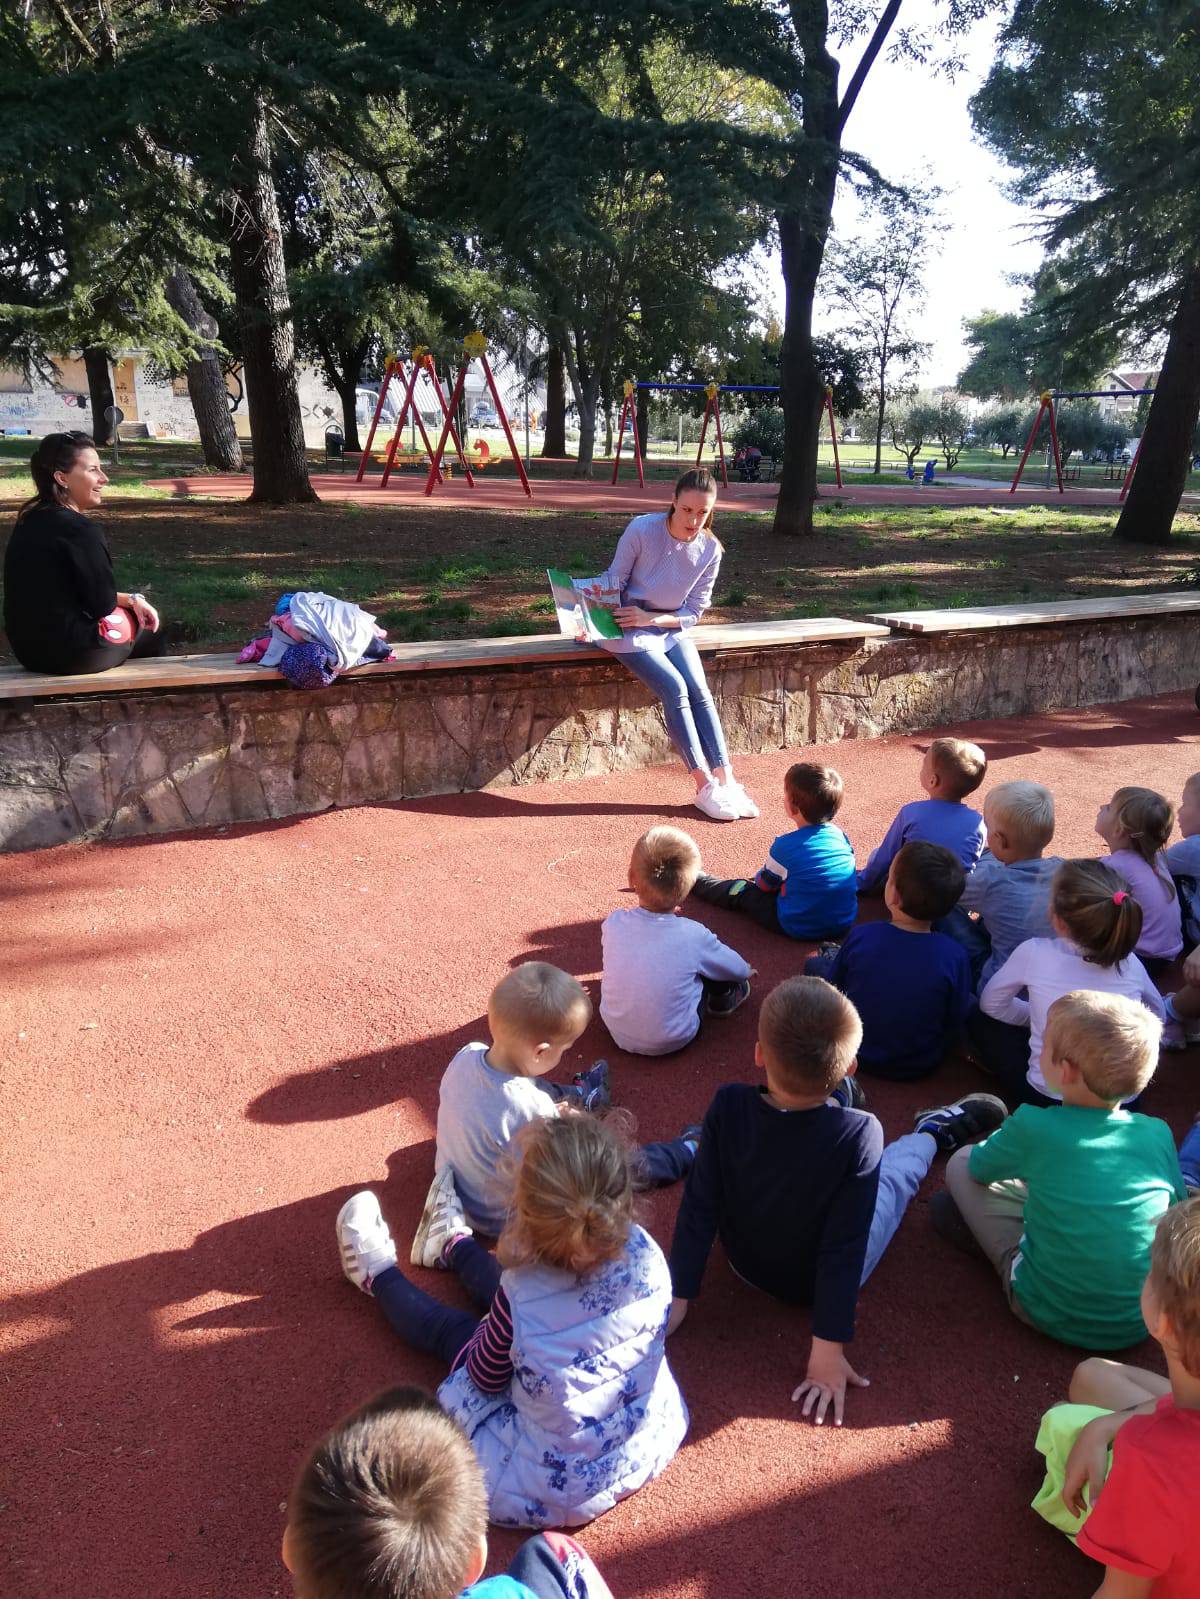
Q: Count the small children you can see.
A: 14